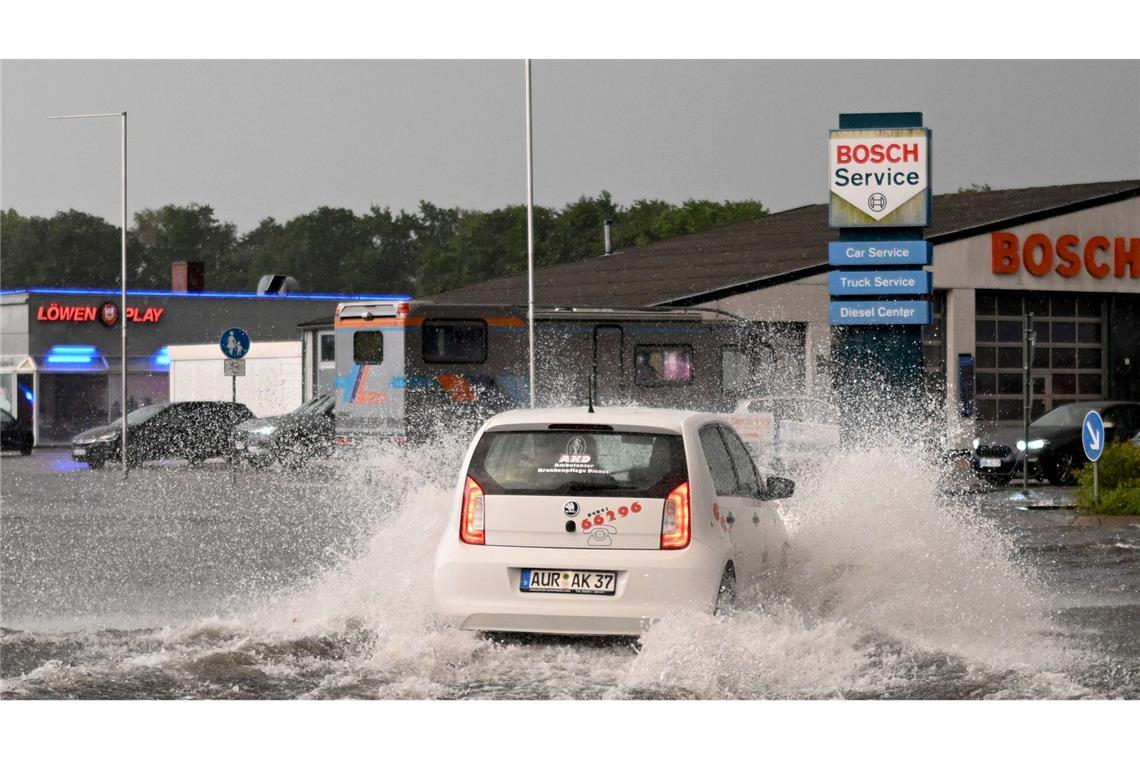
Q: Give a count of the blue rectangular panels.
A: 3